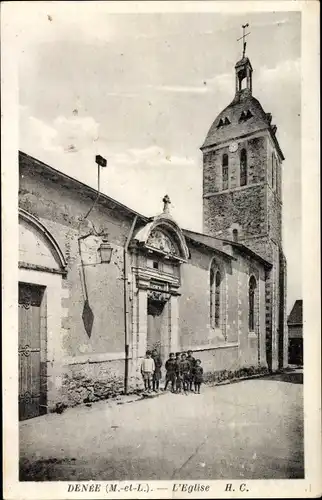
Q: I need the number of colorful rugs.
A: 0